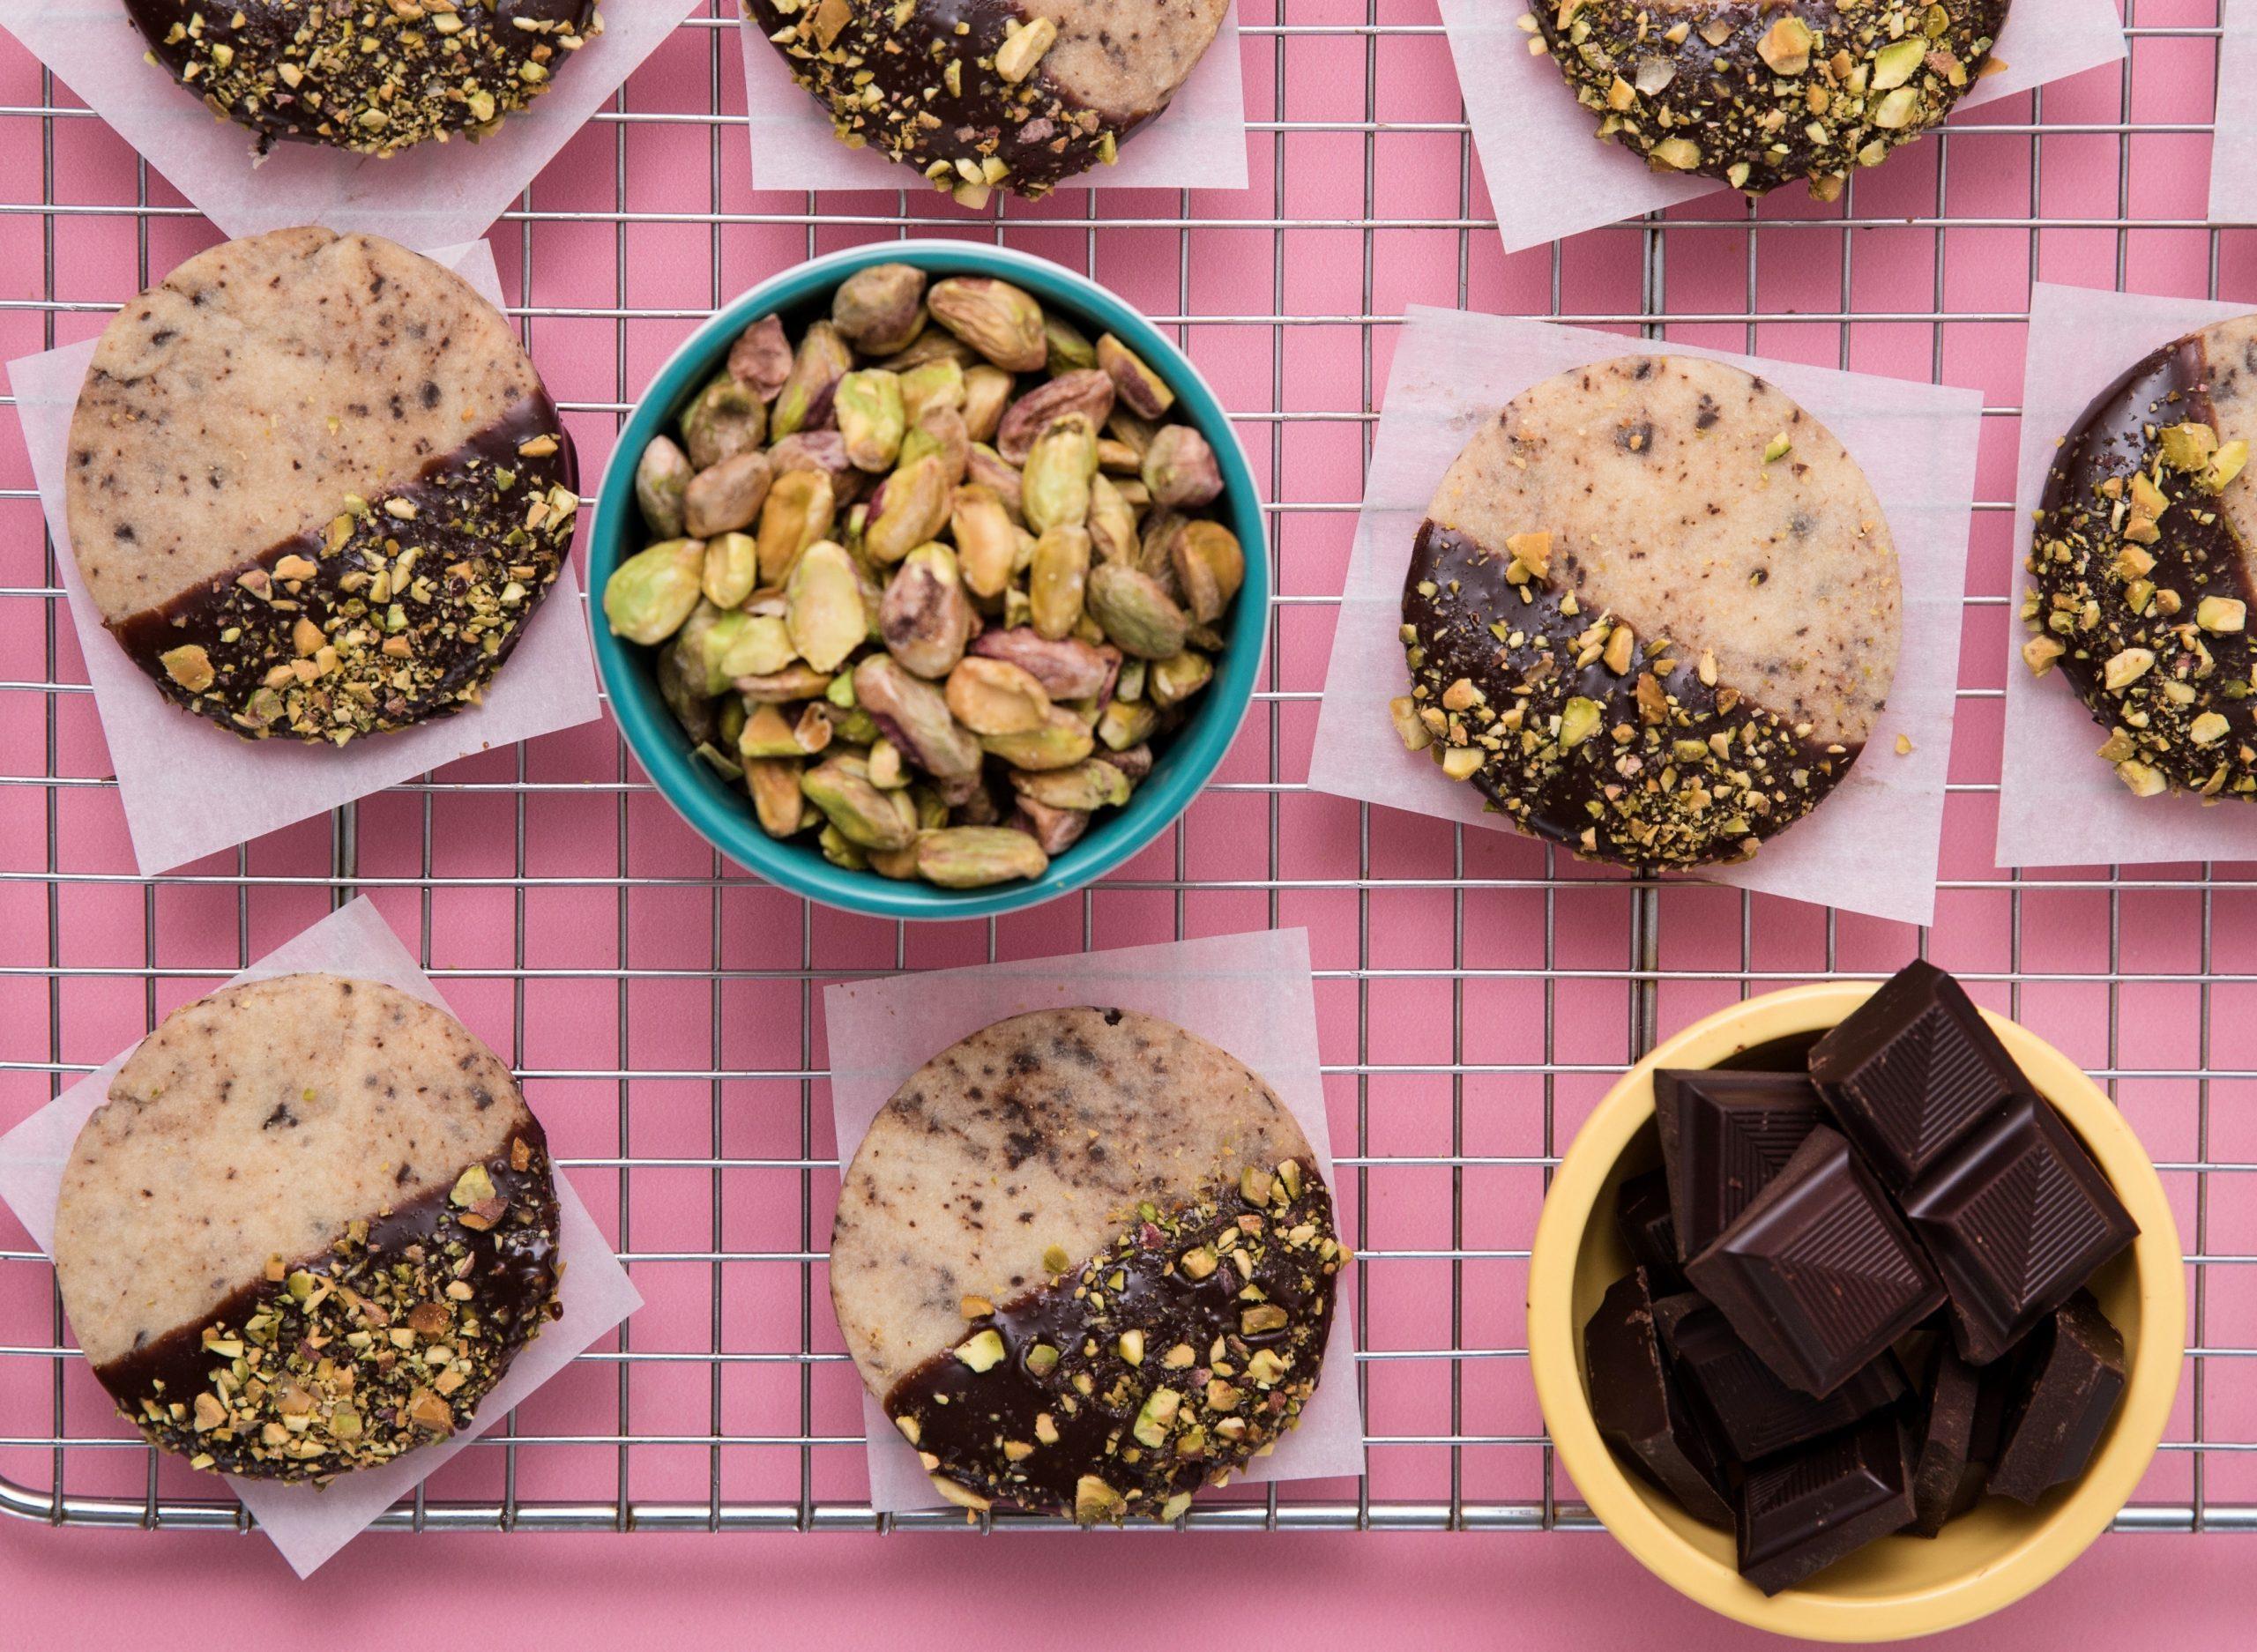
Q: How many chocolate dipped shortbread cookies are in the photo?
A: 8